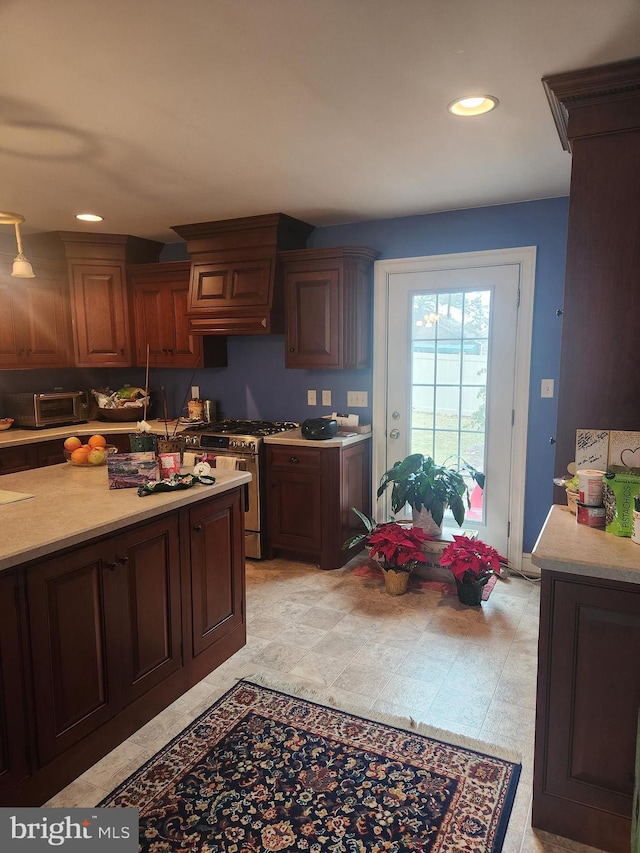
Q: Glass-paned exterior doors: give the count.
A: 1